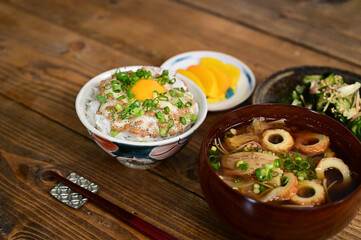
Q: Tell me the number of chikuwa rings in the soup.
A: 5